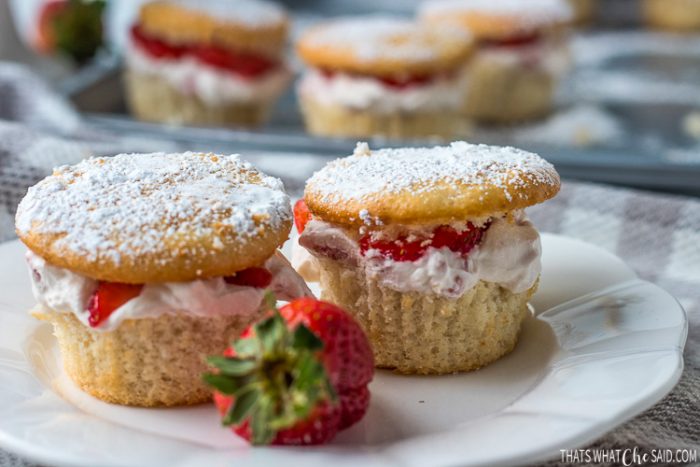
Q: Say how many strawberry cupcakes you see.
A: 5